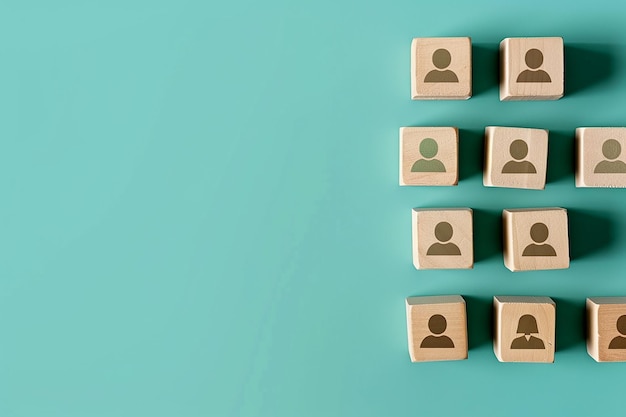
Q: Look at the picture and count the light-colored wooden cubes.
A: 10